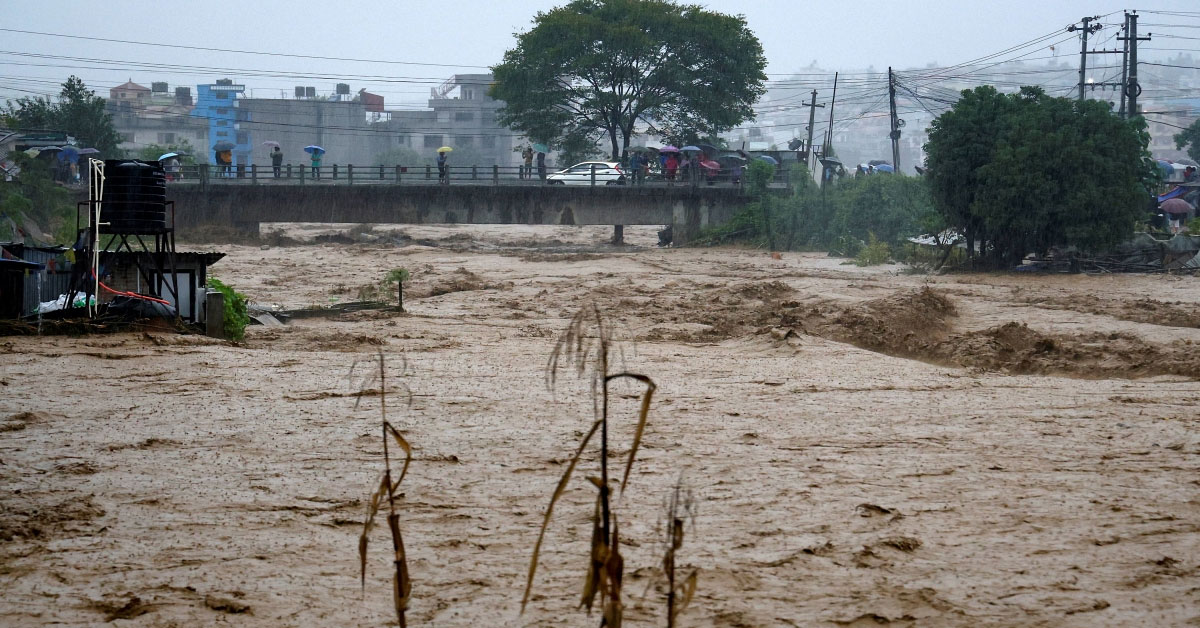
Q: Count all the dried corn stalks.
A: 3